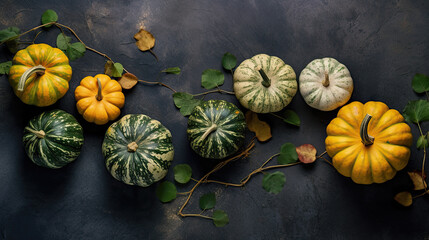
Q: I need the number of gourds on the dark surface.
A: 8